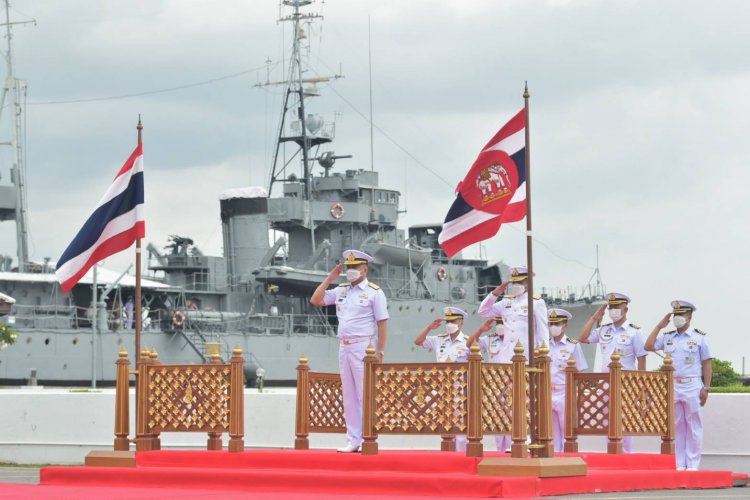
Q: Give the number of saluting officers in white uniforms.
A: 7